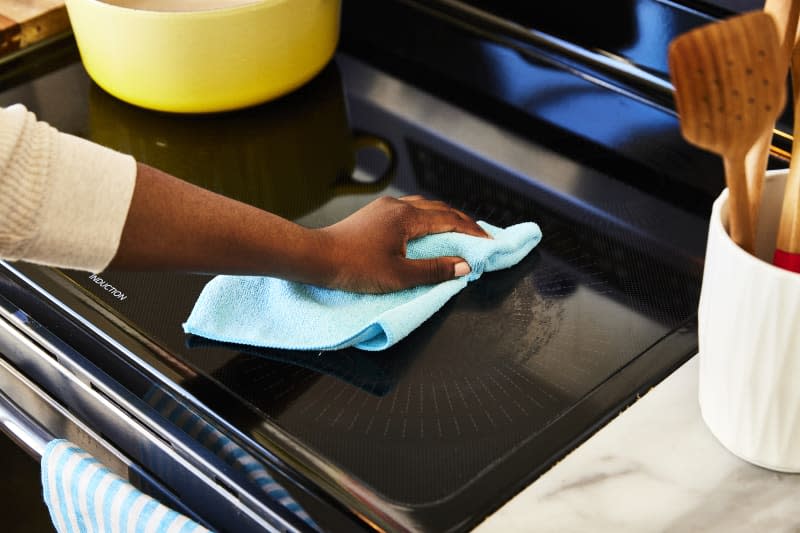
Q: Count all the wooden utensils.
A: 3